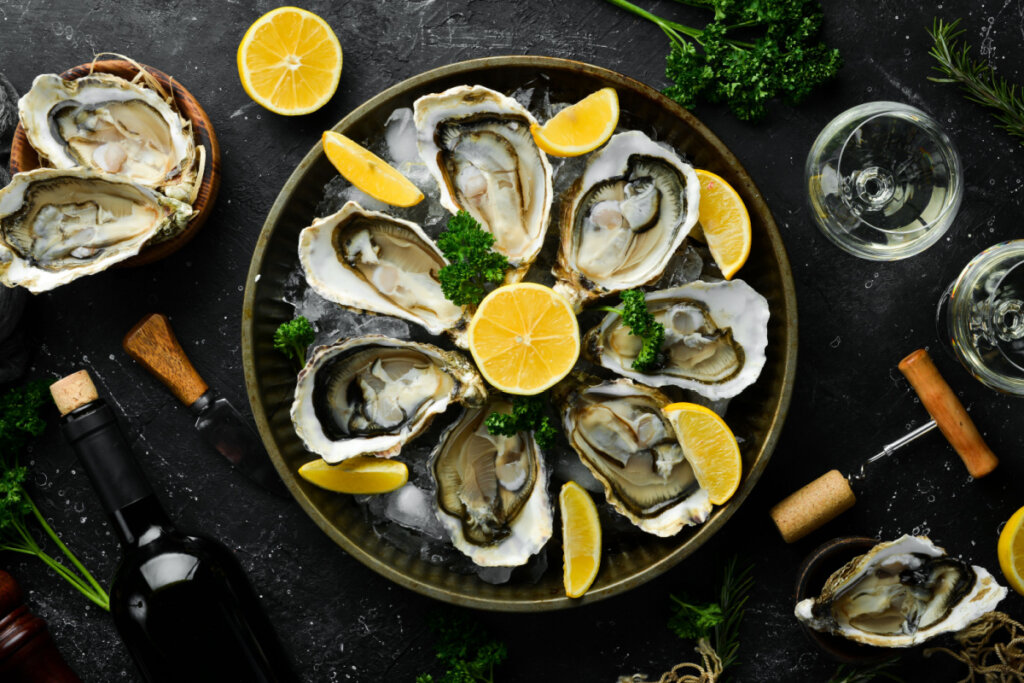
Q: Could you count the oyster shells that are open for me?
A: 10